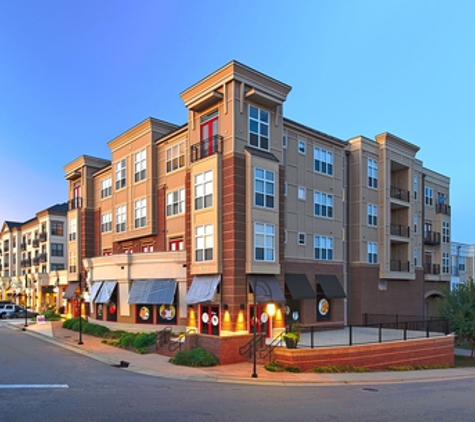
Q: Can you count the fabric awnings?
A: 8